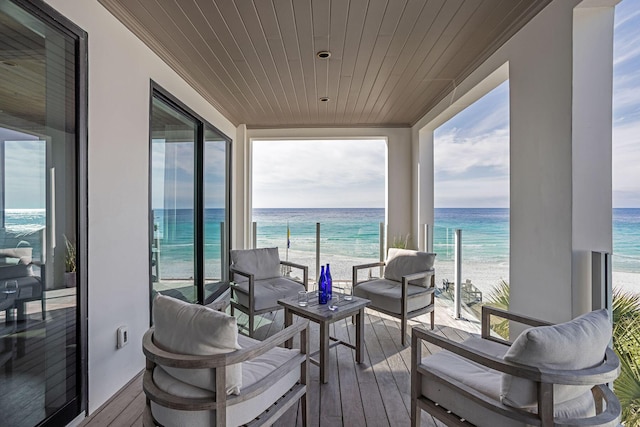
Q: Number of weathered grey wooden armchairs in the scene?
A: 4